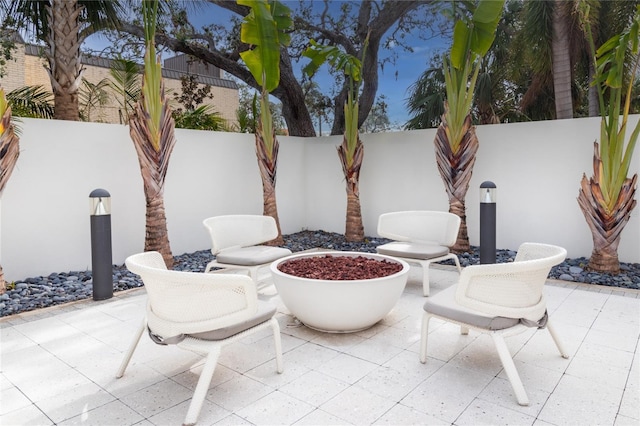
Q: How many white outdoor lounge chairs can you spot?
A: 4